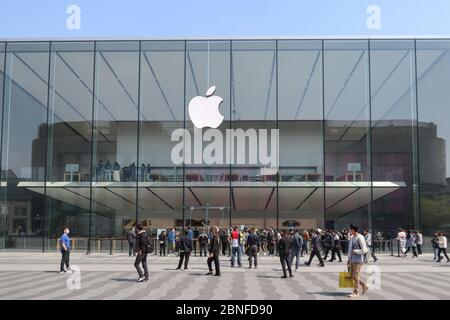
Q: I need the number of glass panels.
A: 11